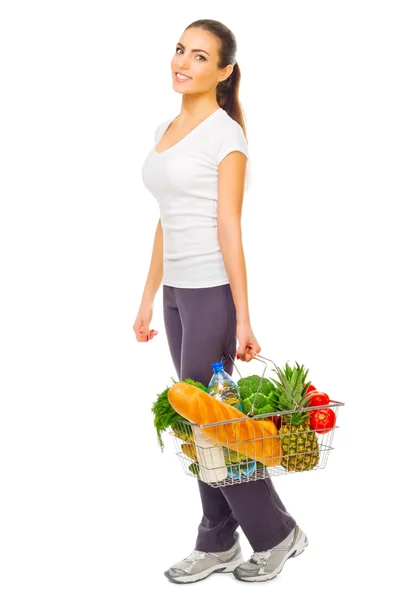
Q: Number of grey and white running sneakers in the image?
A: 2